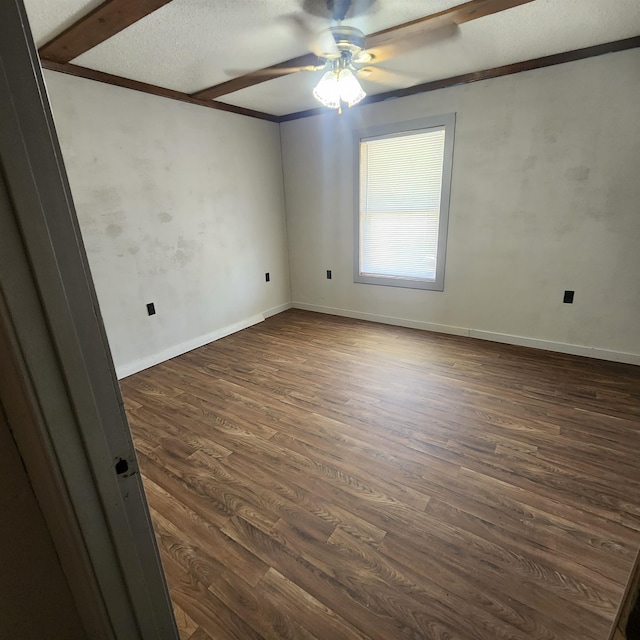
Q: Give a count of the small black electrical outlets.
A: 4